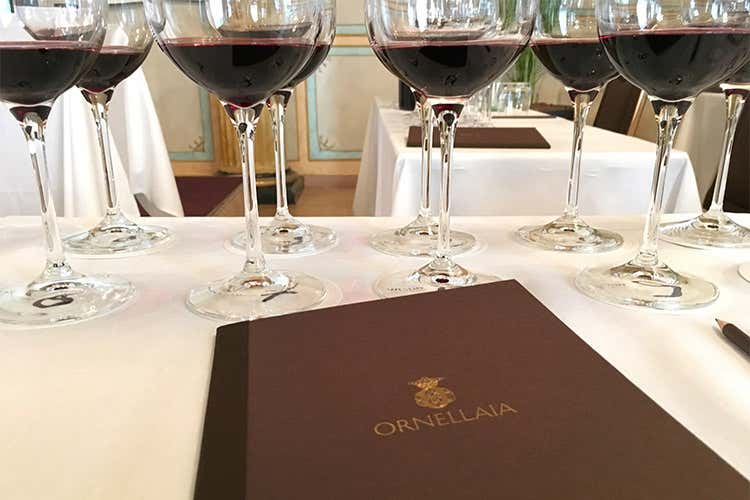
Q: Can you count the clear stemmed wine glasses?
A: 9